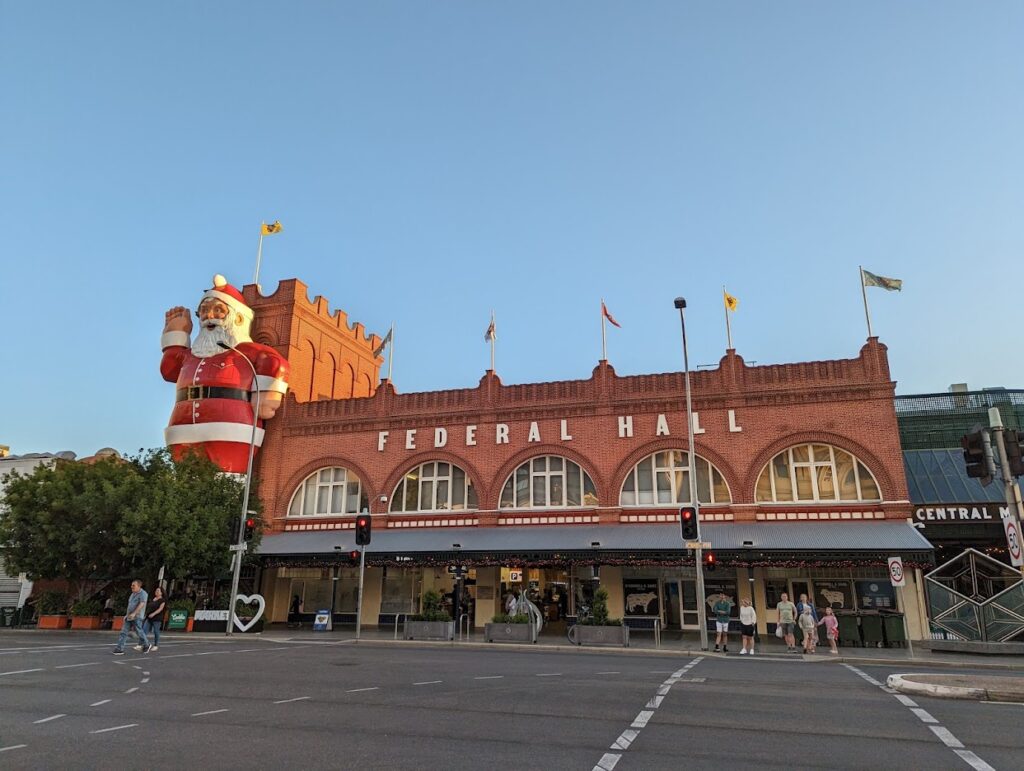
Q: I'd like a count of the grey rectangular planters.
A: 3